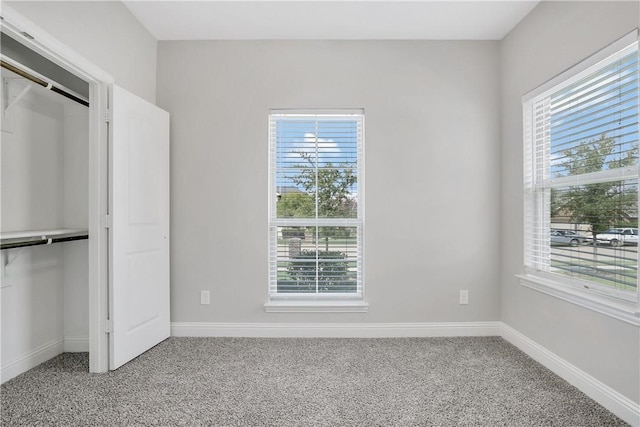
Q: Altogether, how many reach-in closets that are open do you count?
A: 1